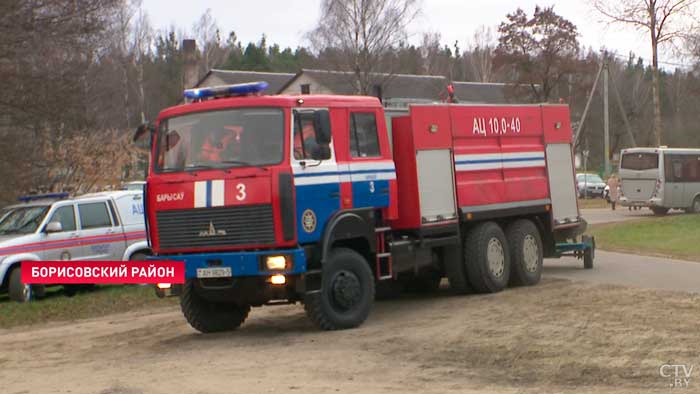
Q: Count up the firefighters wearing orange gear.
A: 2